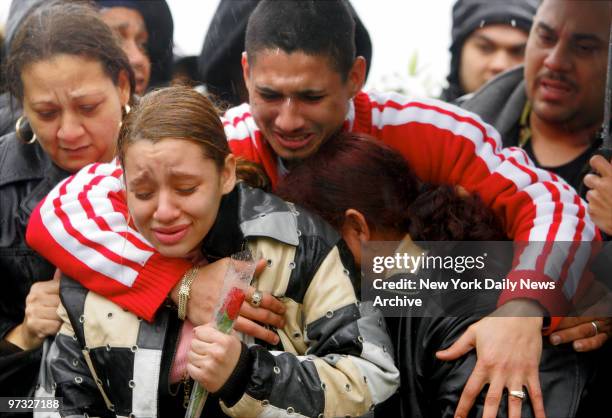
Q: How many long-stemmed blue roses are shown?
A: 0